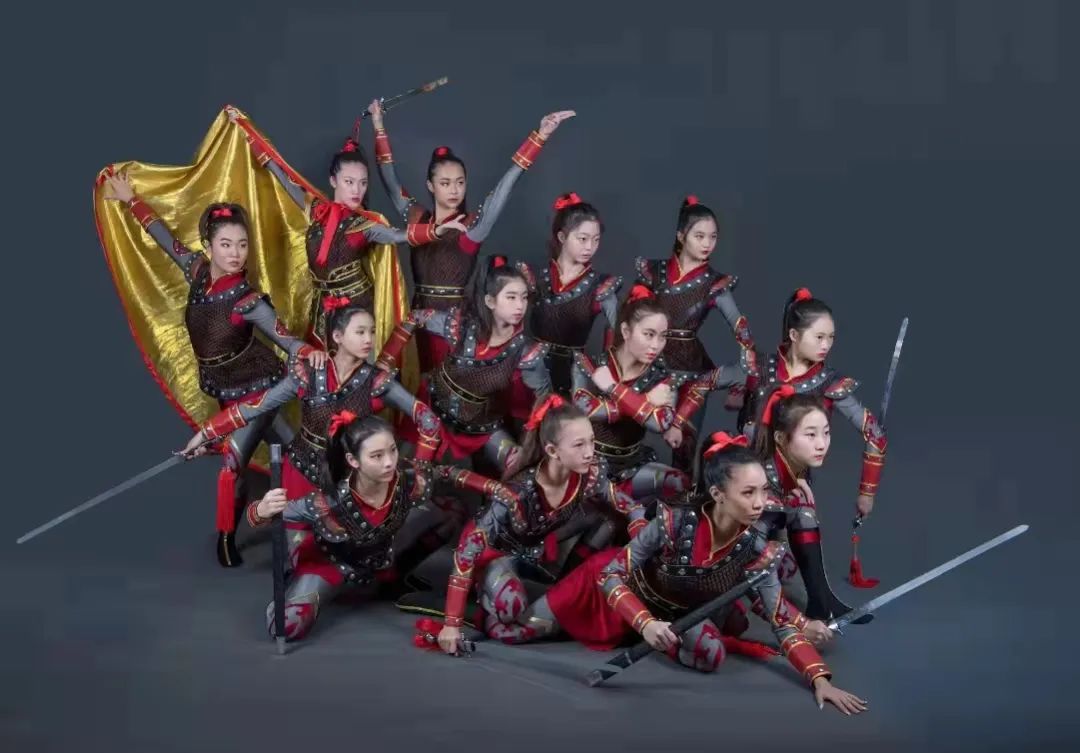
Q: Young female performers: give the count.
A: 13